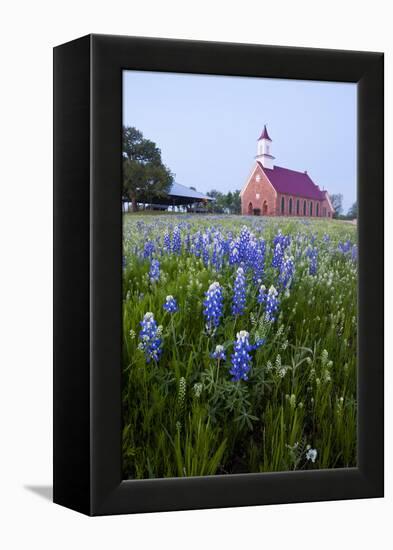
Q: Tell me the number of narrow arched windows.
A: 6